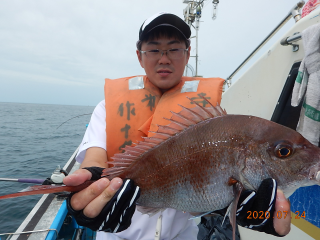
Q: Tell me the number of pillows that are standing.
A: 0